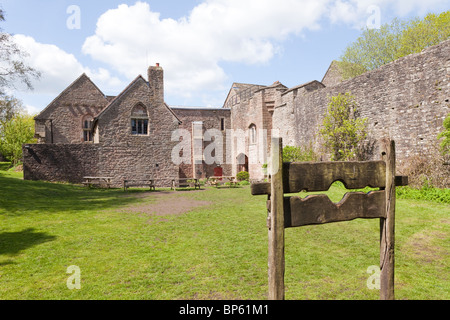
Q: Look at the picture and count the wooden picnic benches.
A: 4